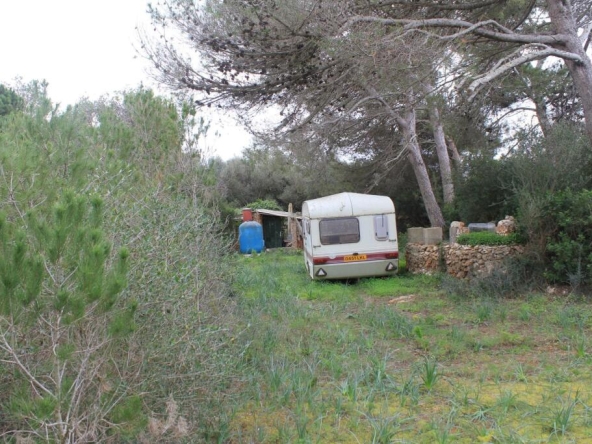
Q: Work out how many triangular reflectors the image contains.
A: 2